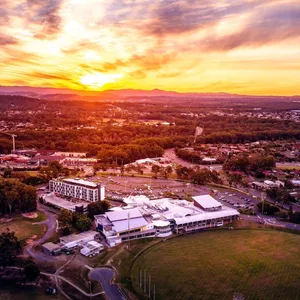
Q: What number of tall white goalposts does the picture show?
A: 4